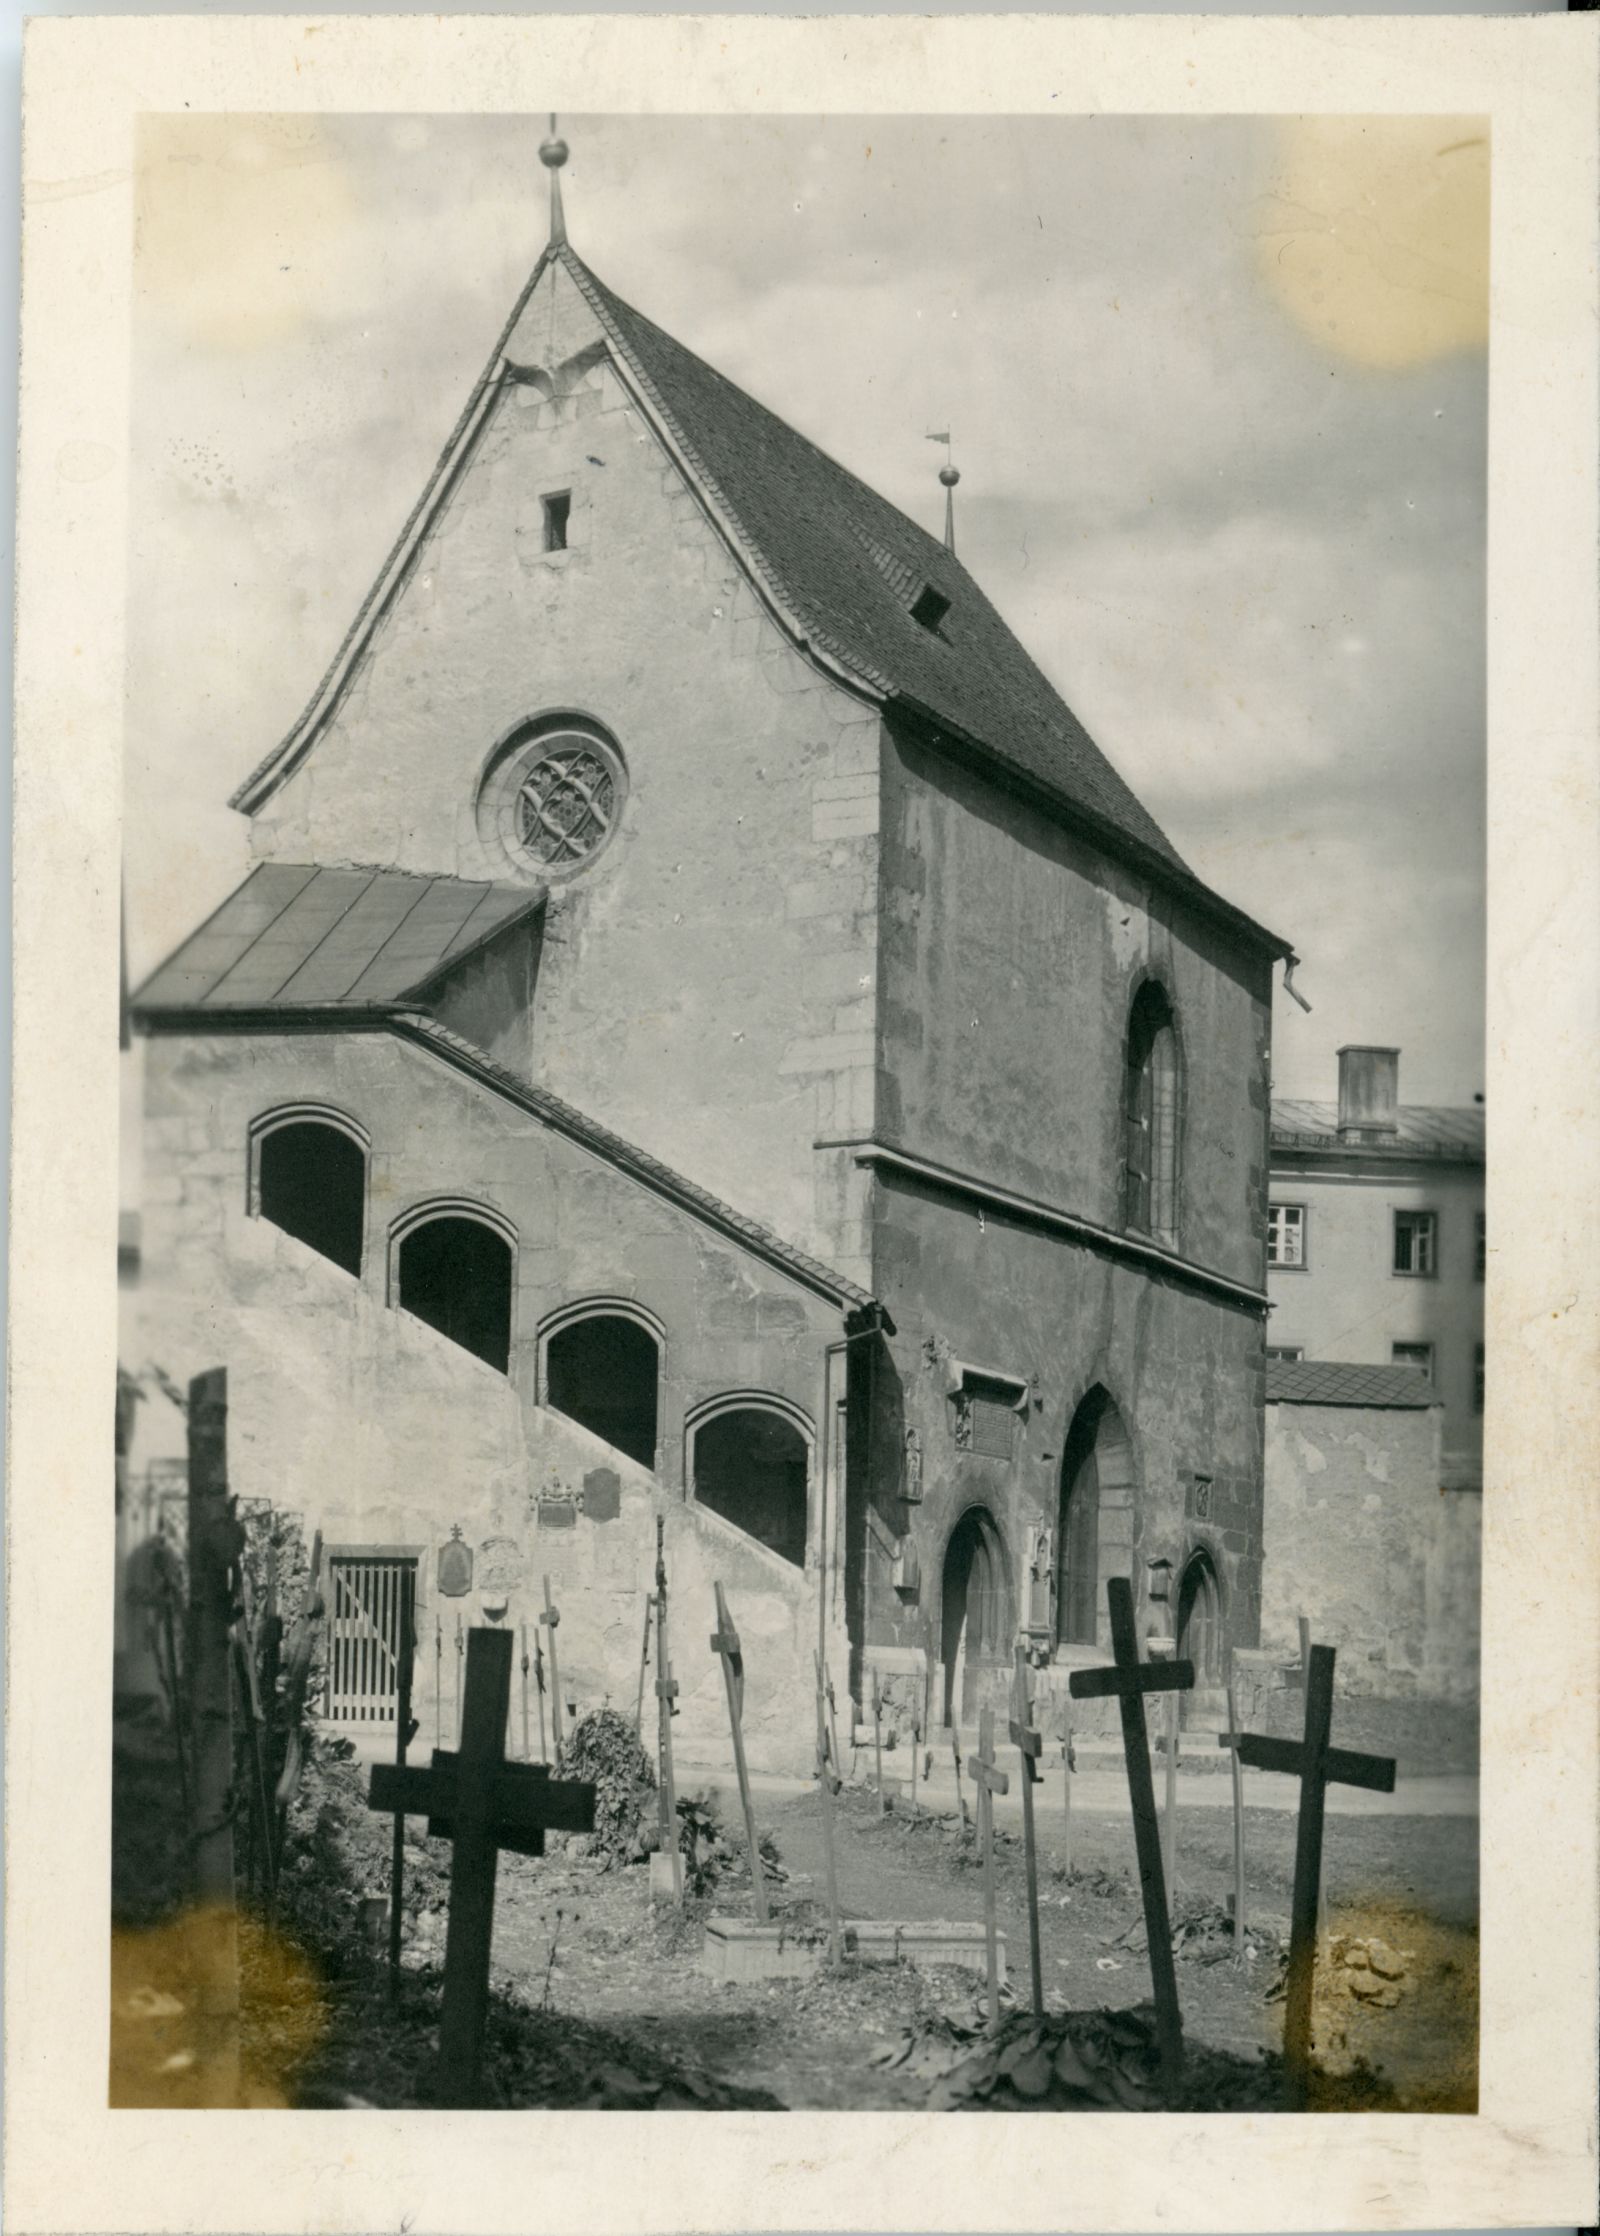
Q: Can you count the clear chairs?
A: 0